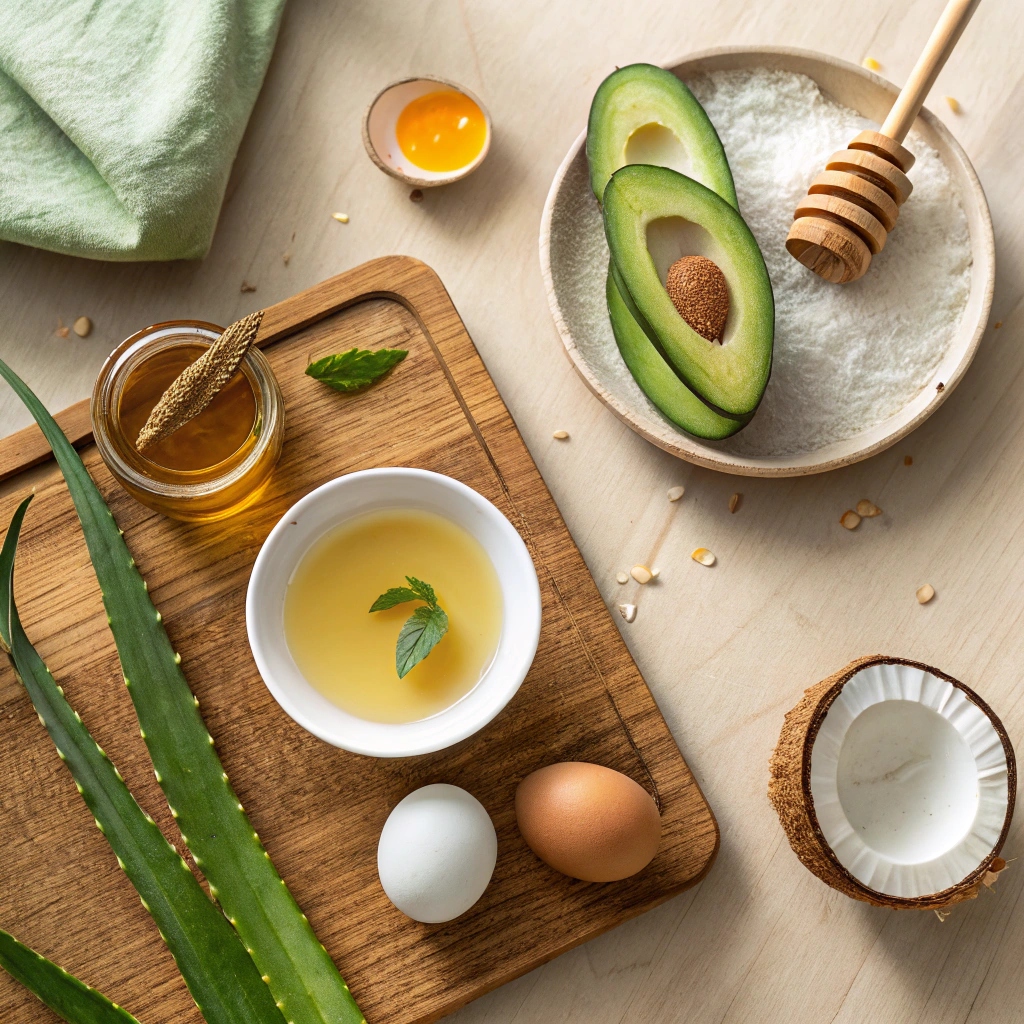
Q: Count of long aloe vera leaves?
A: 3